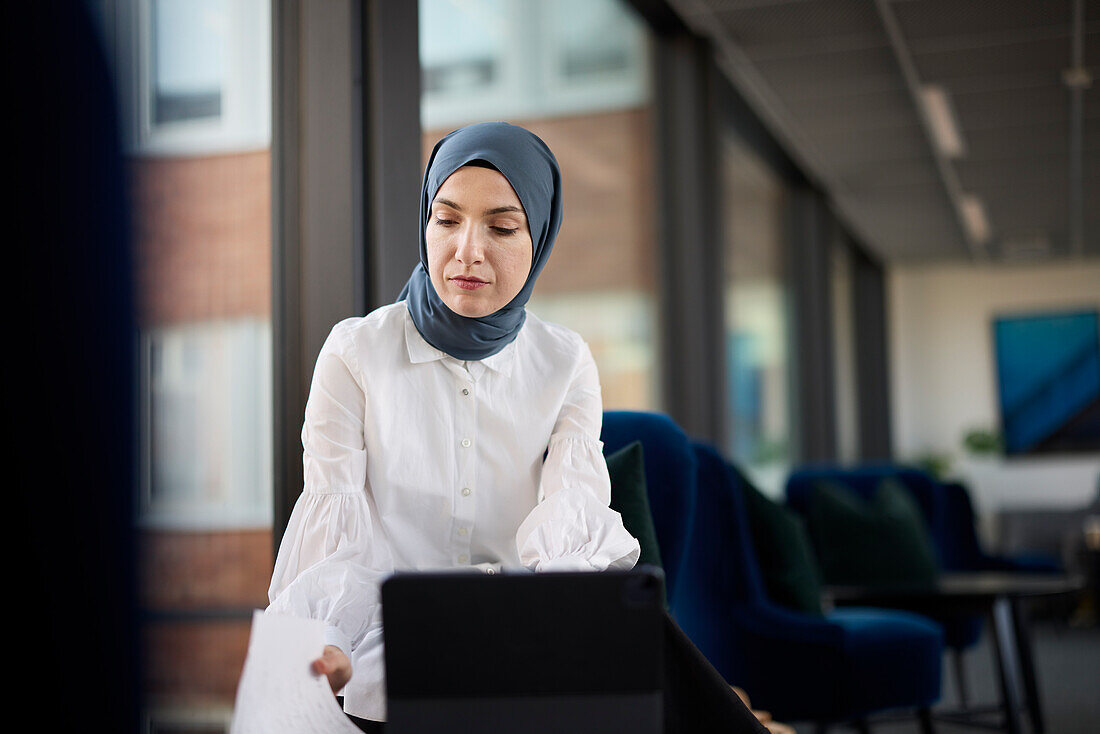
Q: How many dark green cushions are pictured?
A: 3